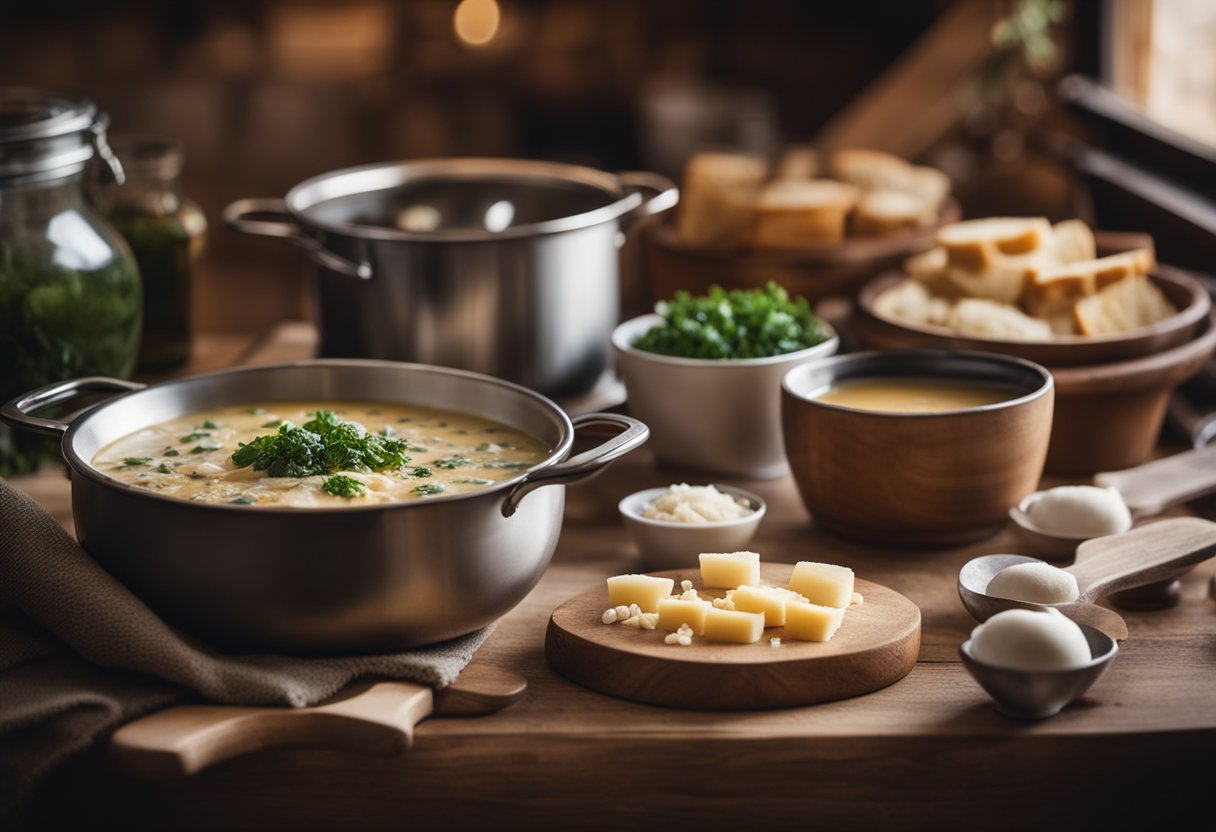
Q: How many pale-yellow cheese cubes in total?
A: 7